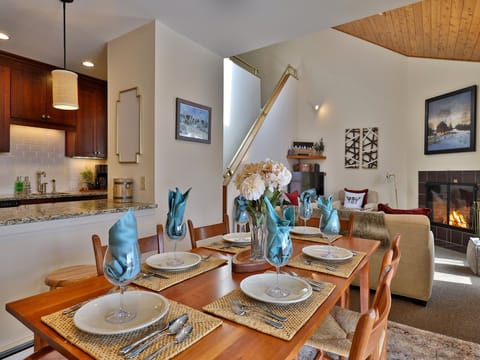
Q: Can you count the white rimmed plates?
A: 6